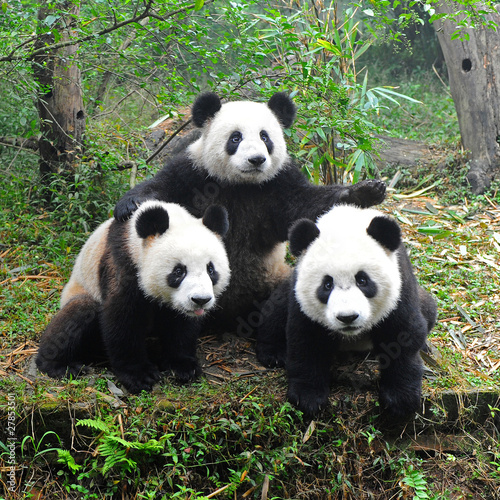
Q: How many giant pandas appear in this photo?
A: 3